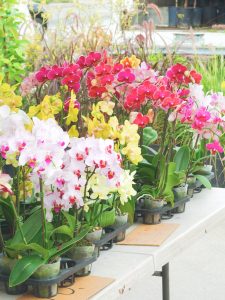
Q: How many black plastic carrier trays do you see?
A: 4